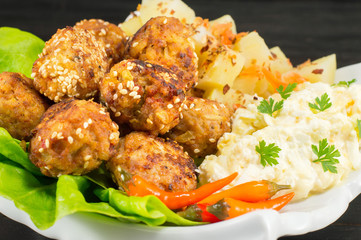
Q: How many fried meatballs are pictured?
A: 8